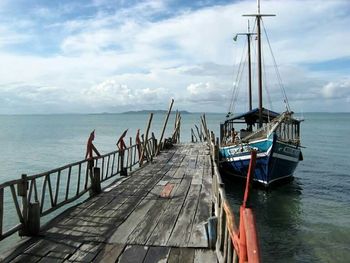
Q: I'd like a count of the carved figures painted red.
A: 3